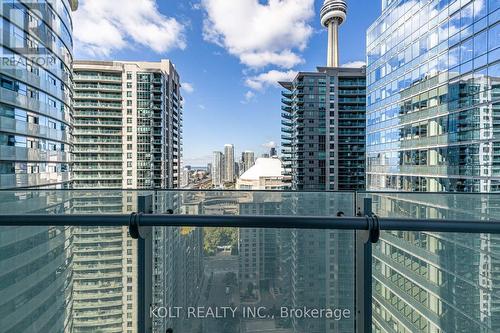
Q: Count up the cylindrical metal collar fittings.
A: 2